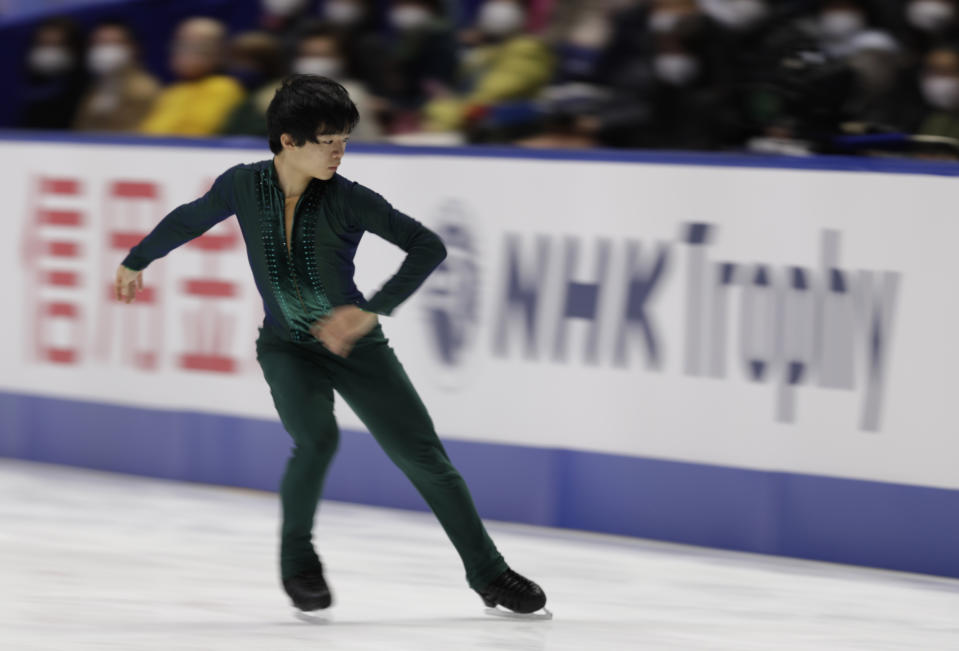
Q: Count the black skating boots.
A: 2